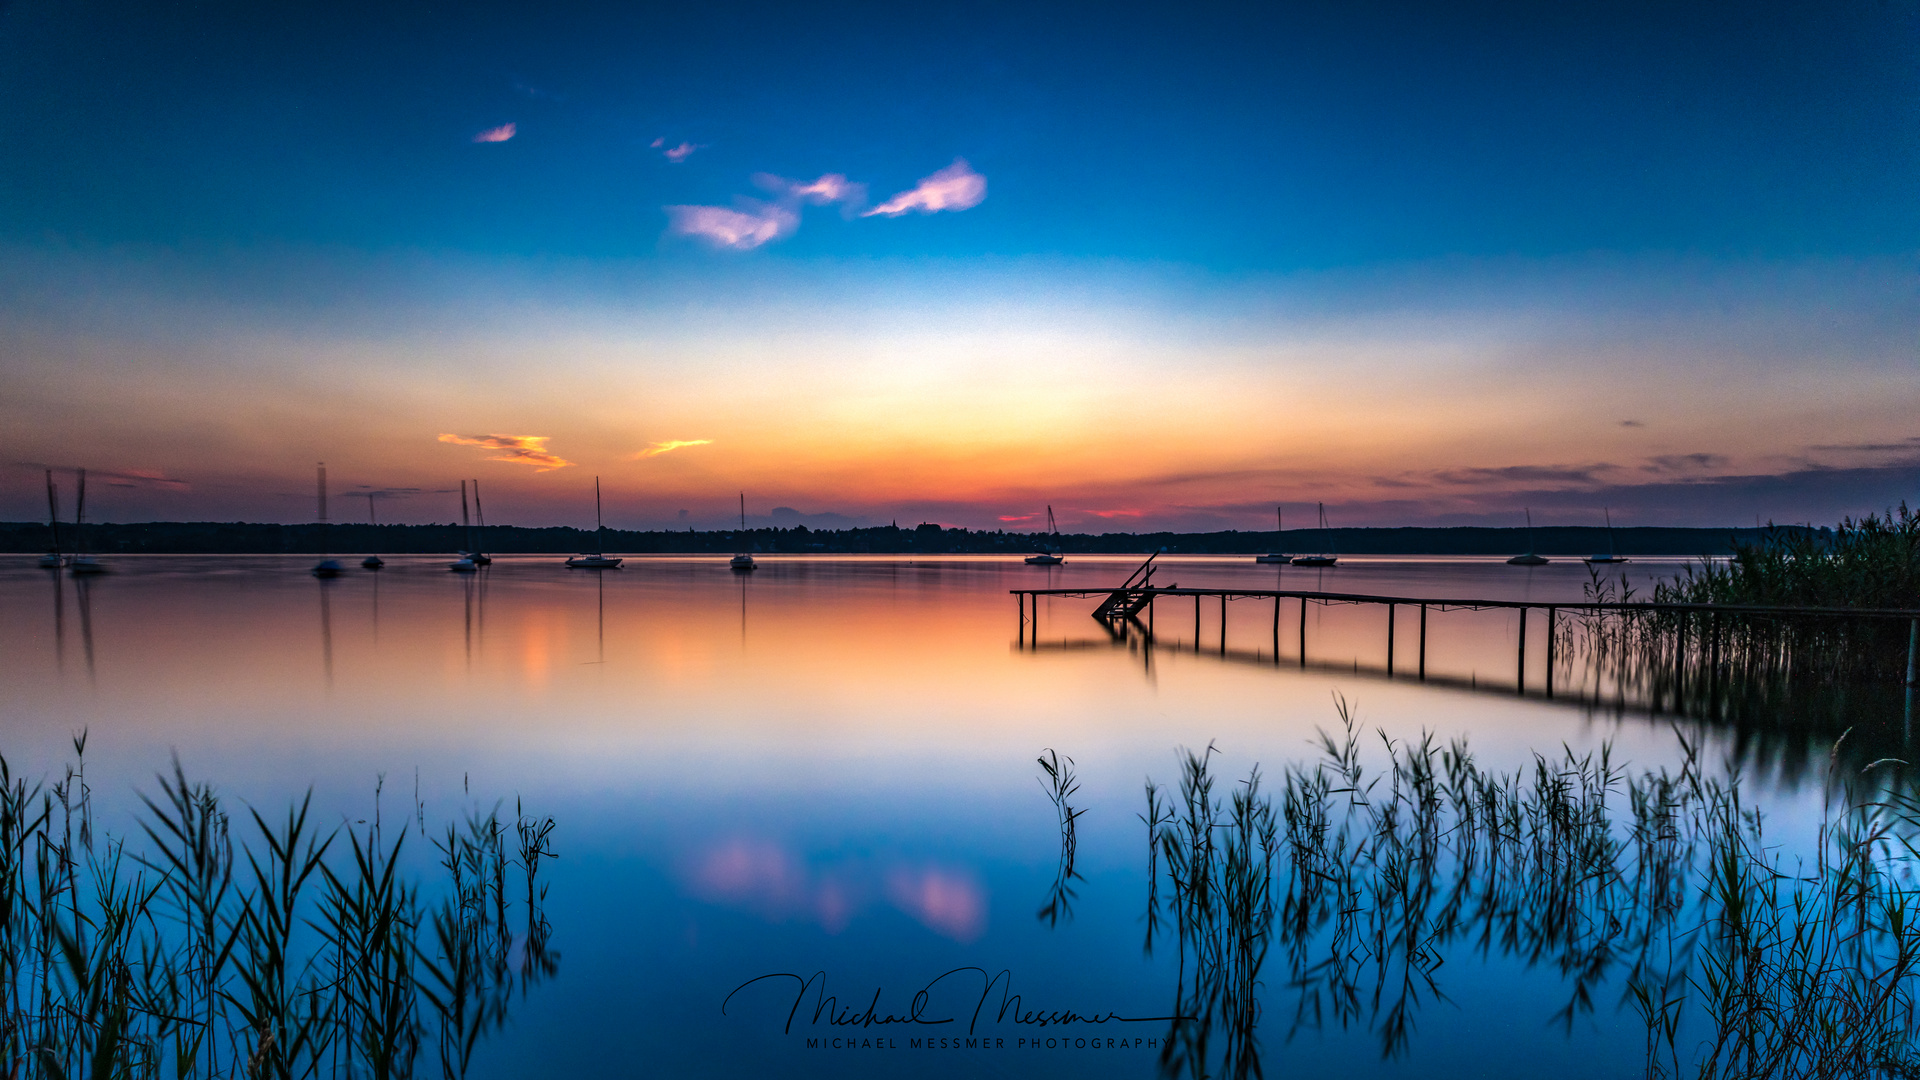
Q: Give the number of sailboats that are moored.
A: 13